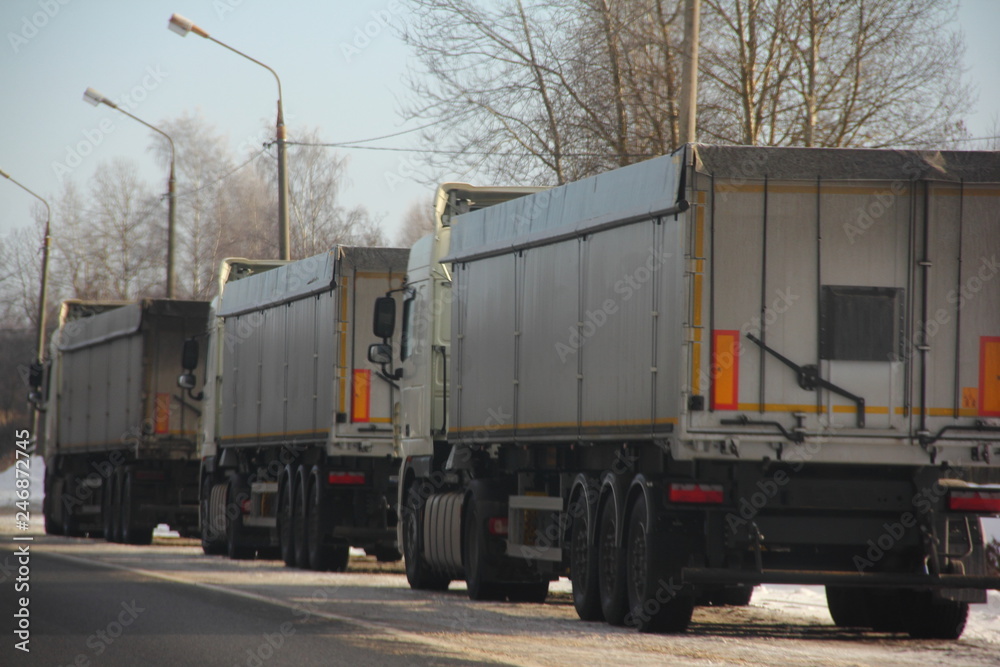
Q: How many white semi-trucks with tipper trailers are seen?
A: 3